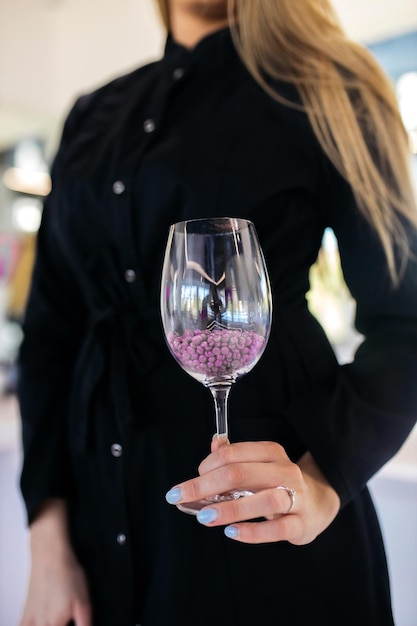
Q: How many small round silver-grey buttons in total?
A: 6